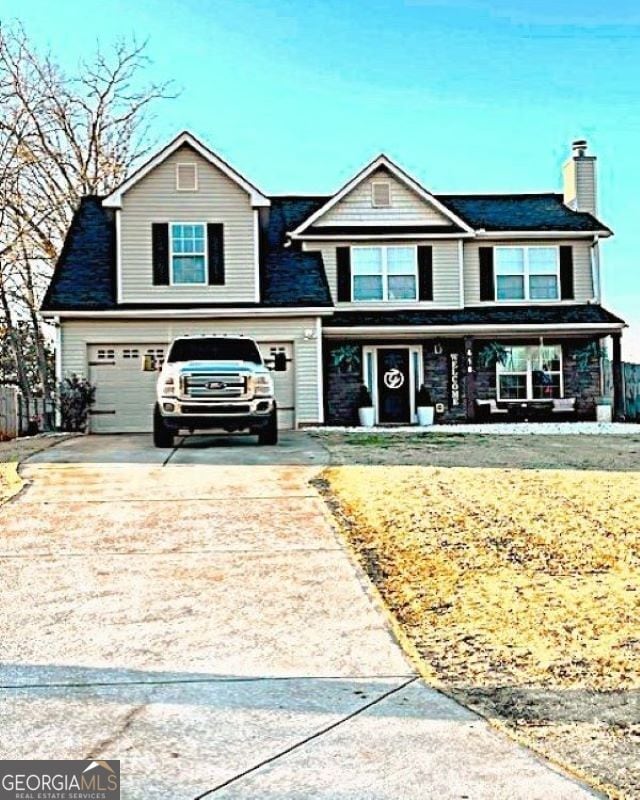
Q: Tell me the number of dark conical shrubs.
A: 2